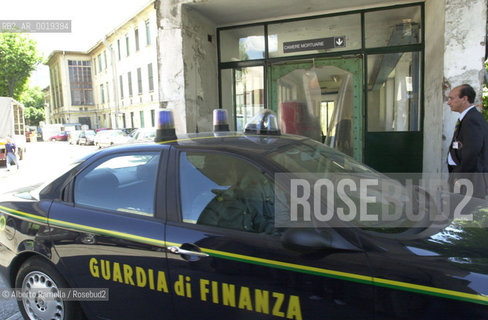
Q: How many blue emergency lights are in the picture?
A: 2